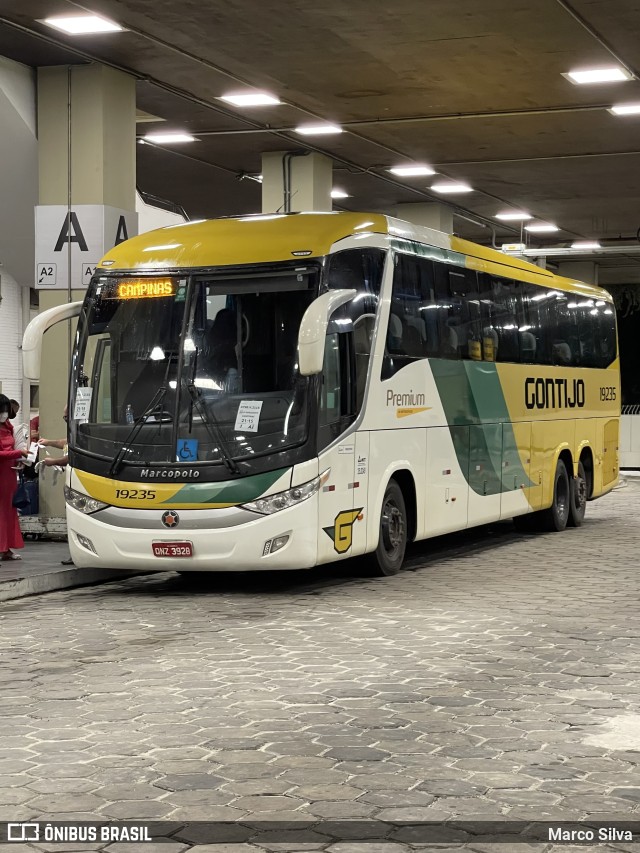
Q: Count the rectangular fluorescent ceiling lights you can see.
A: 12